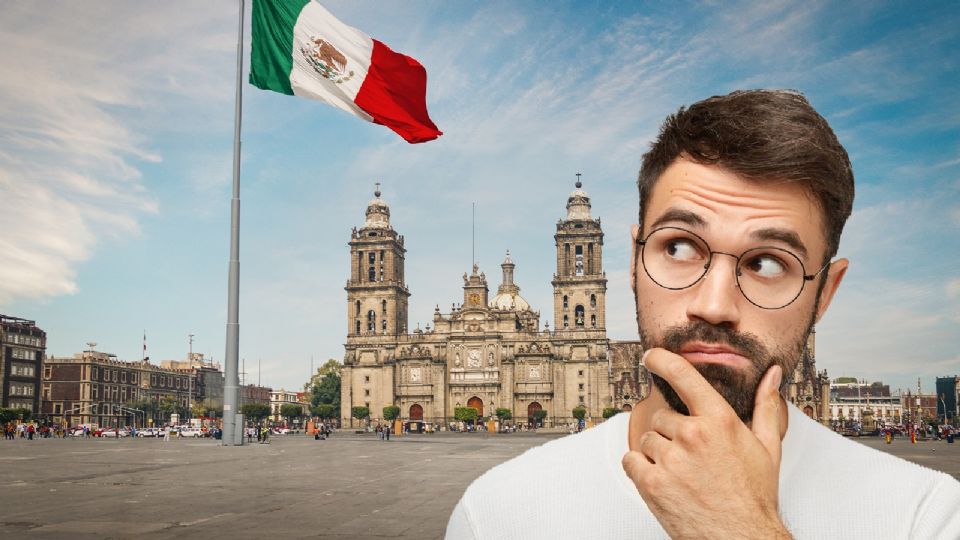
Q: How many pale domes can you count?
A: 3